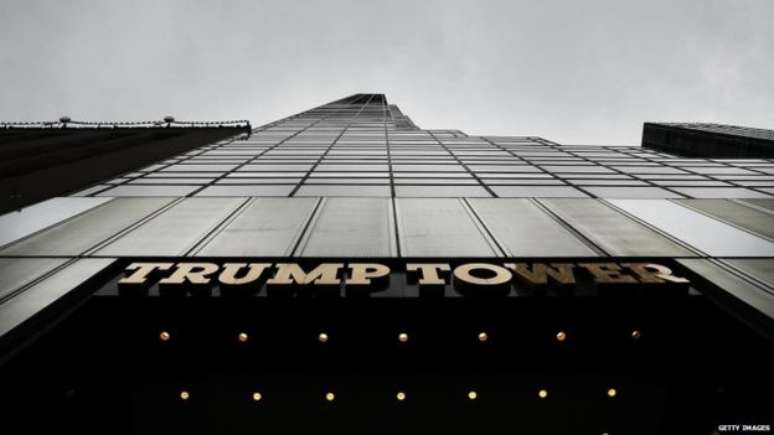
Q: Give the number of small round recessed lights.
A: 14